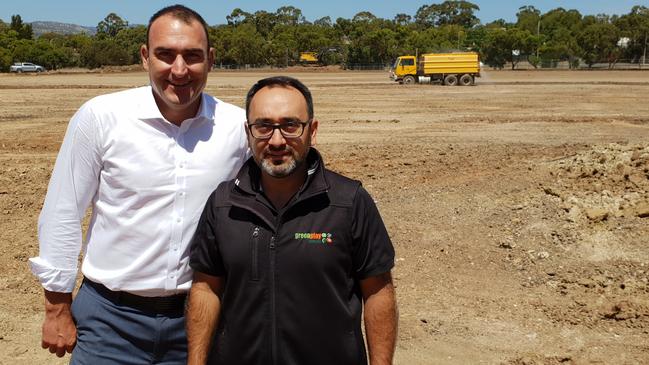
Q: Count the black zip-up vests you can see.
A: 1